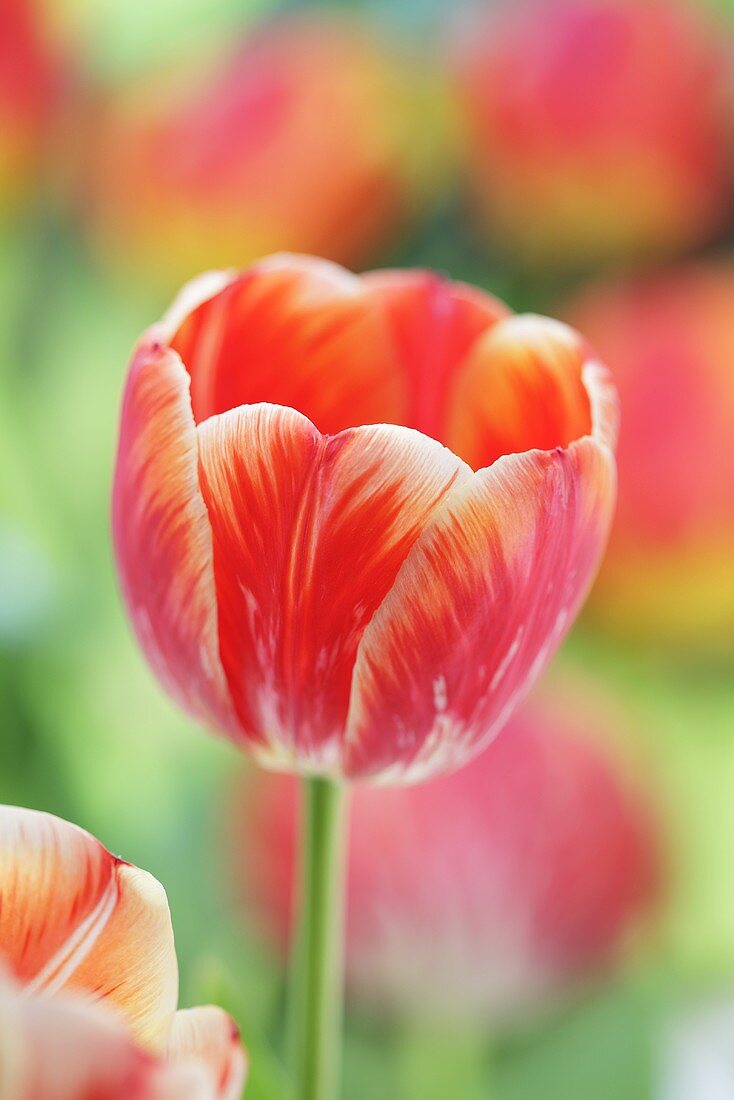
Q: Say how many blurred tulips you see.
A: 5